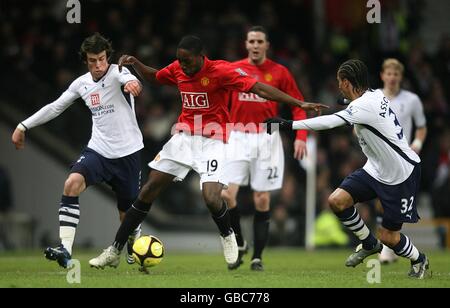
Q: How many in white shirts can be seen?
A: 3